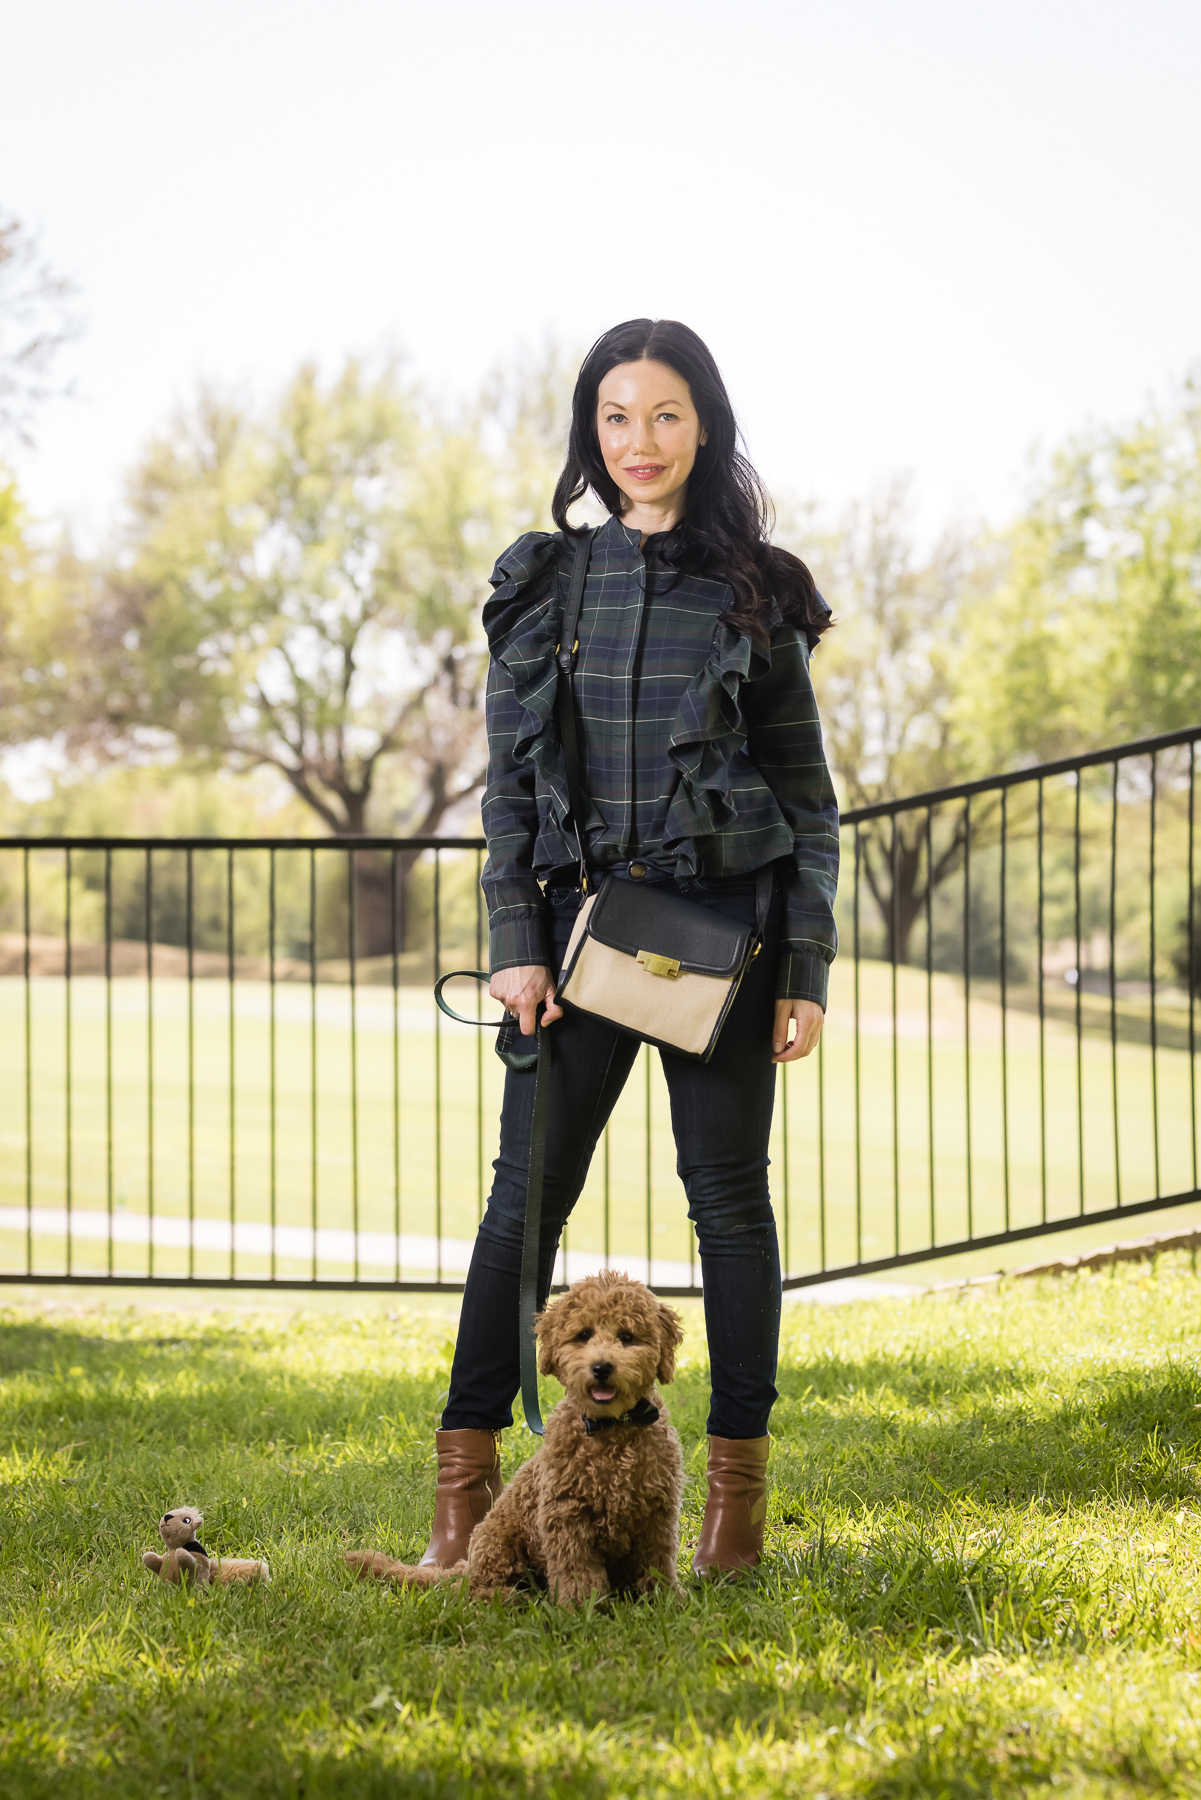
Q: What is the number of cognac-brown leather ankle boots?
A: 2